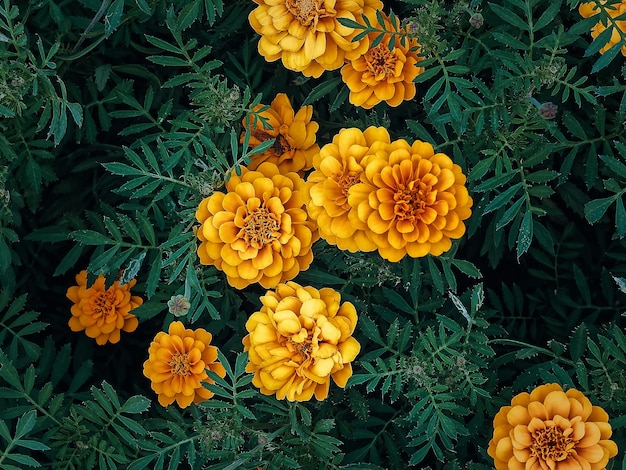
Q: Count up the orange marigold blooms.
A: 11